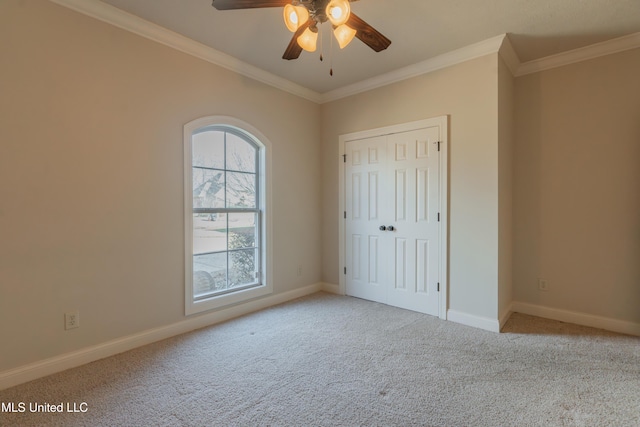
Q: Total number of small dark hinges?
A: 6